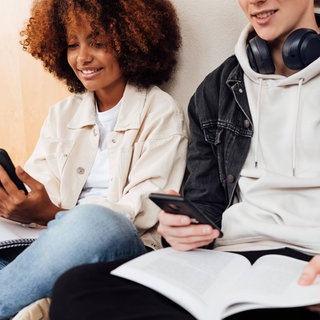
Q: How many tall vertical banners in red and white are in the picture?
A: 0